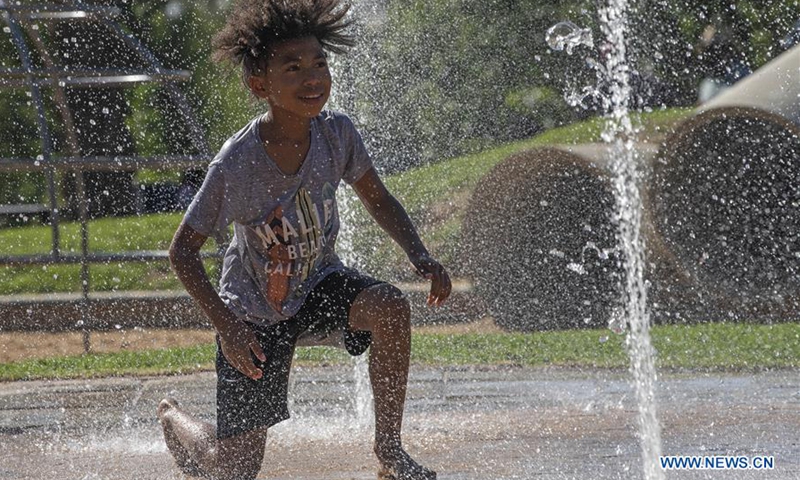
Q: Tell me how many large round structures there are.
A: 2